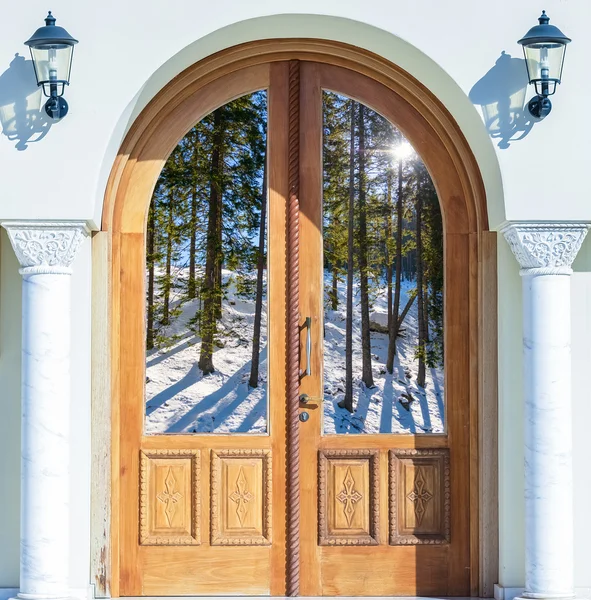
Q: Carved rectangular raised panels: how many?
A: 4